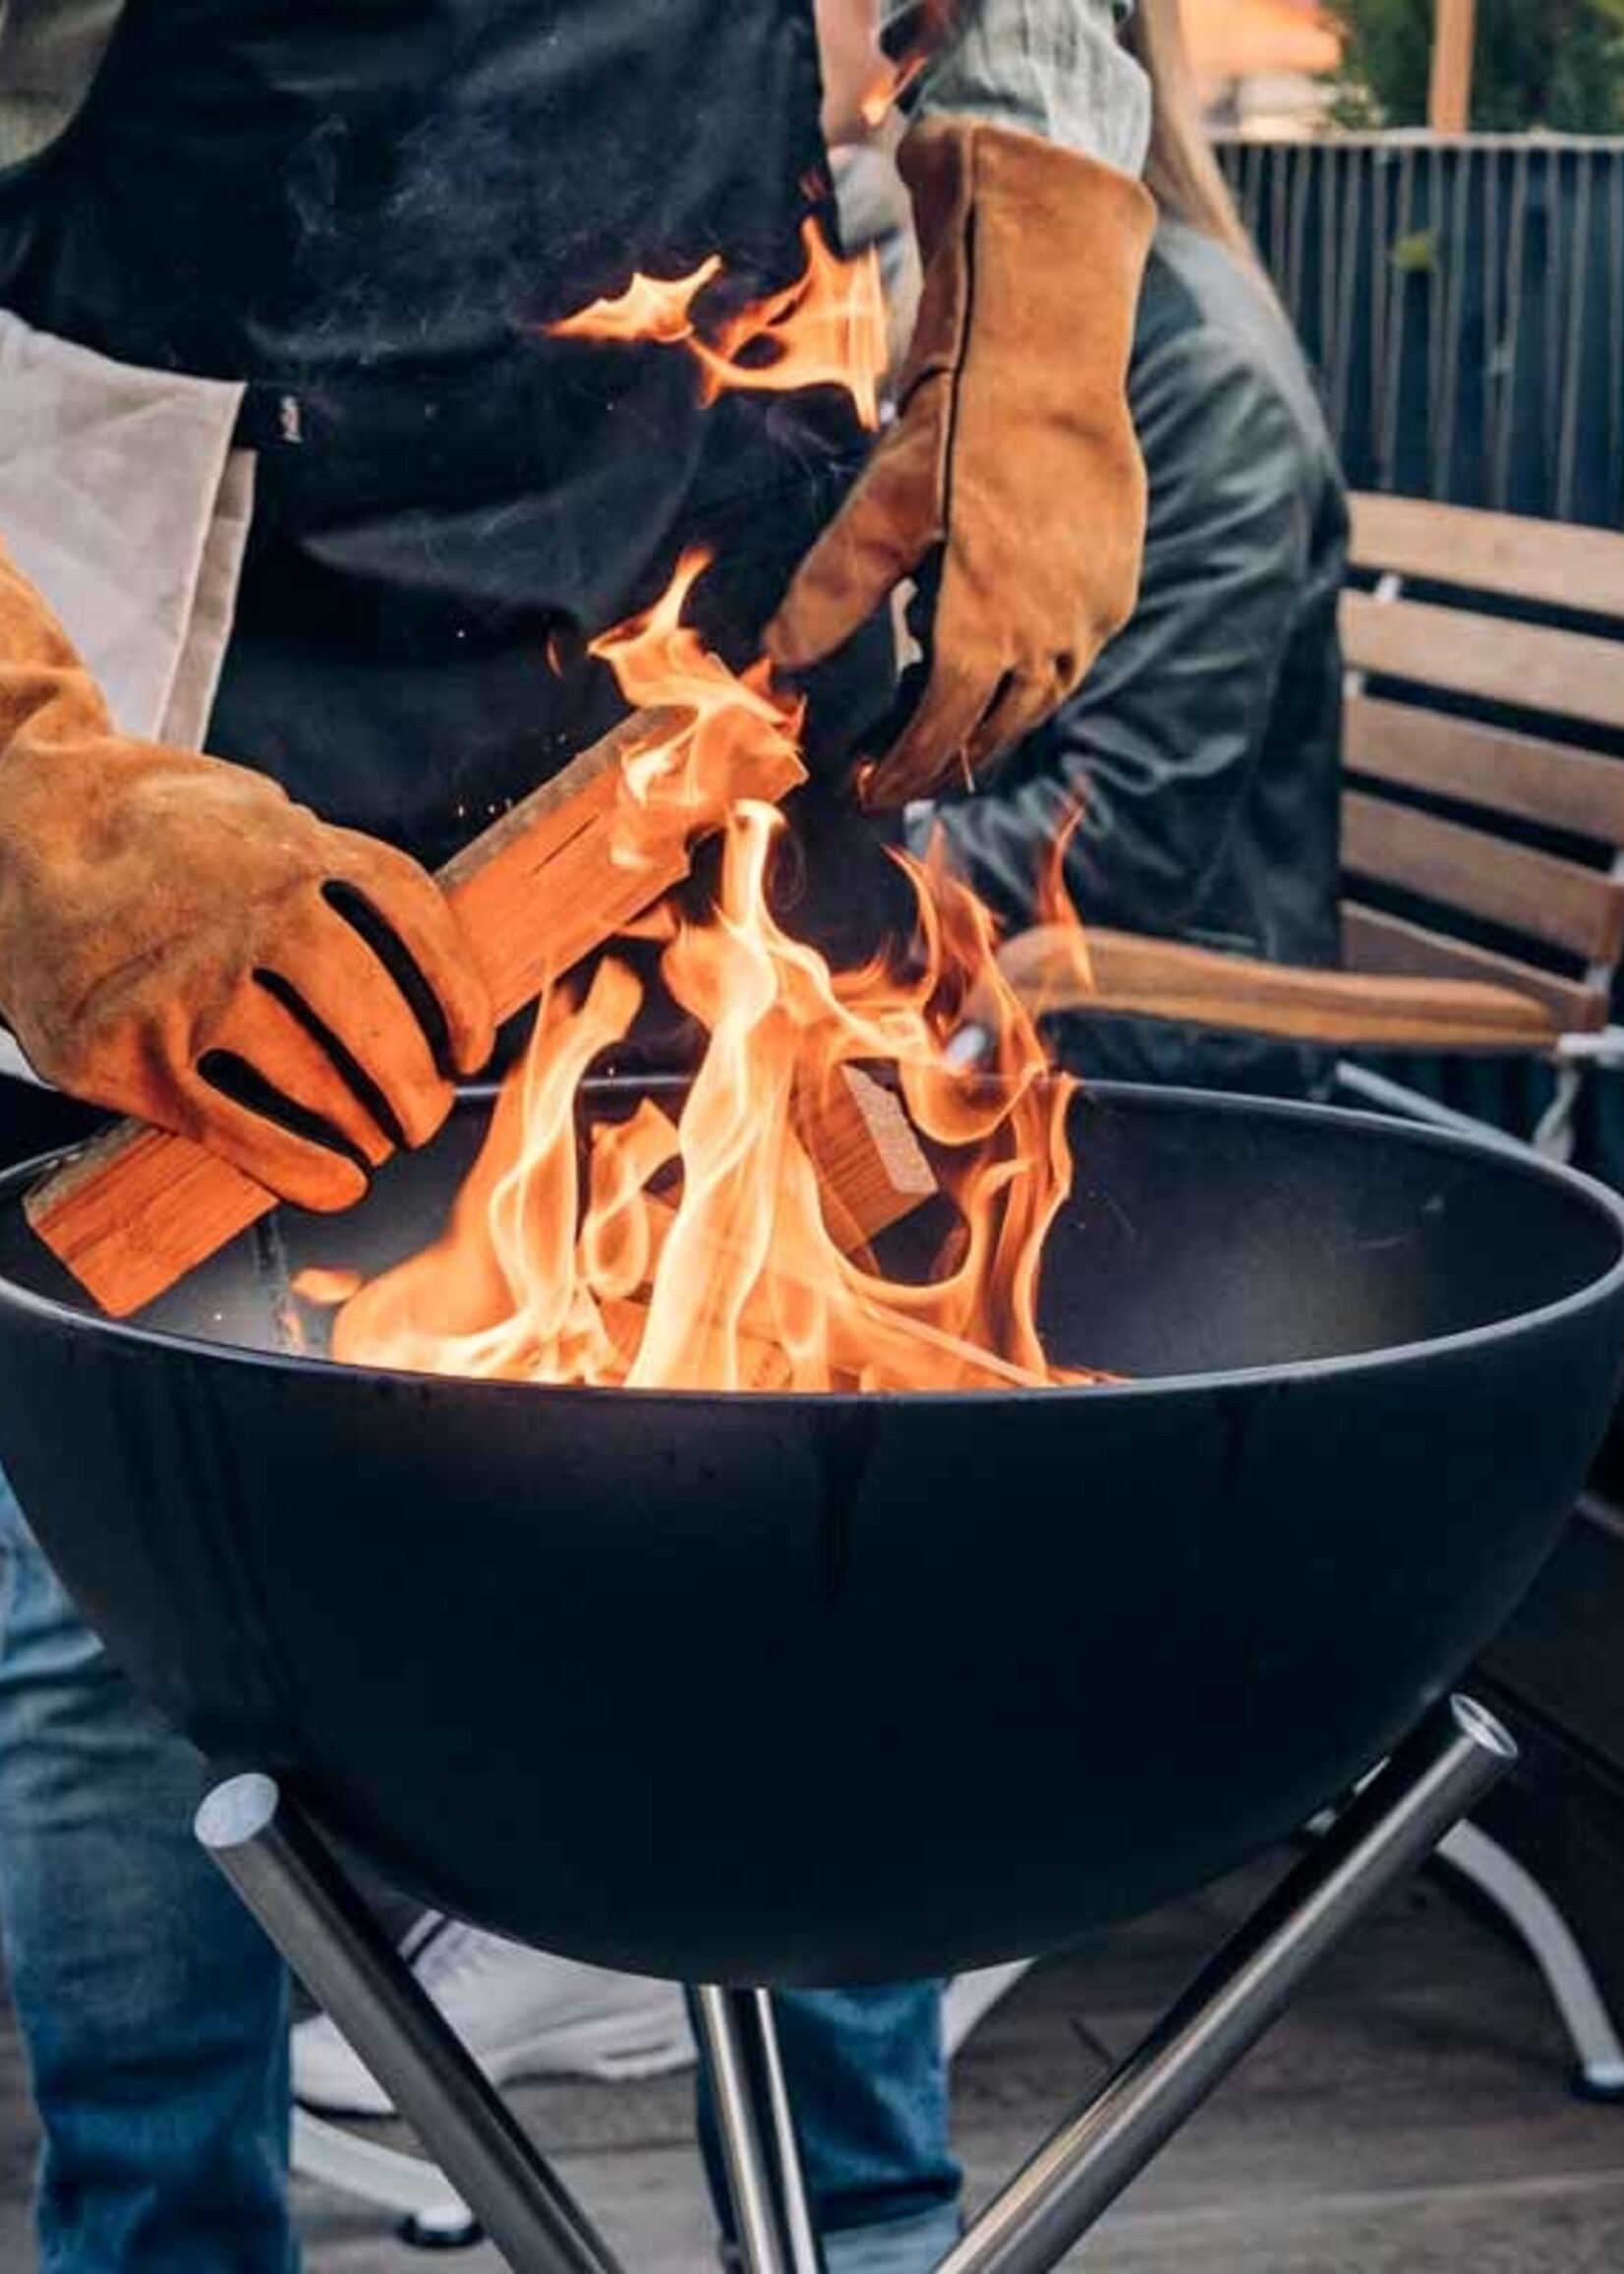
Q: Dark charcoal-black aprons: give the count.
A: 1